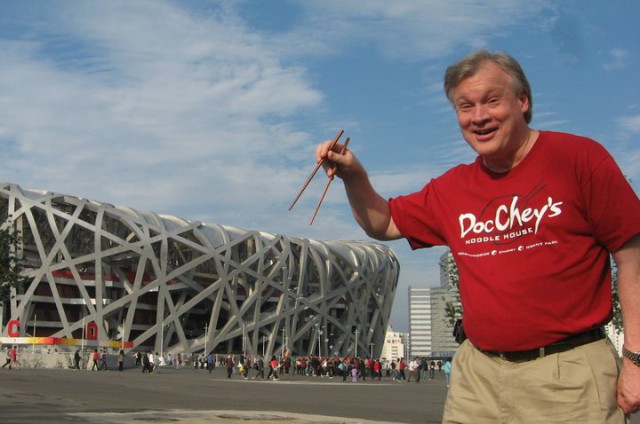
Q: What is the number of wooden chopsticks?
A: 2